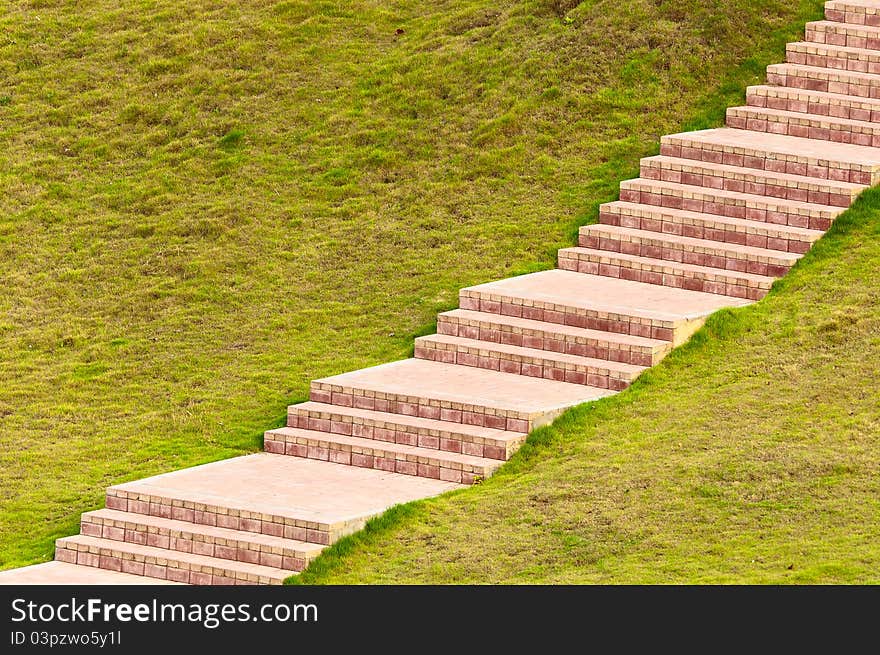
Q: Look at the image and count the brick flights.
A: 5